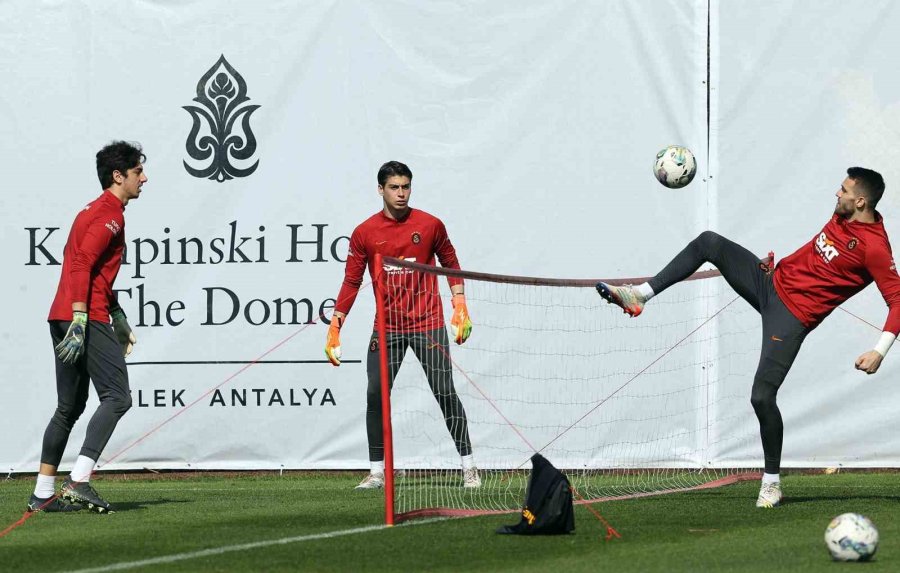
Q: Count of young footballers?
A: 3